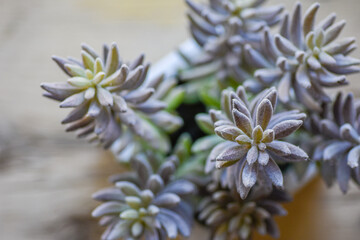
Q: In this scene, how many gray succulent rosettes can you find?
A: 7